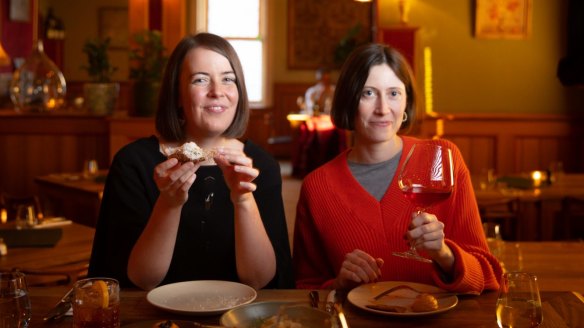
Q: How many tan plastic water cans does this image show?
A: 0